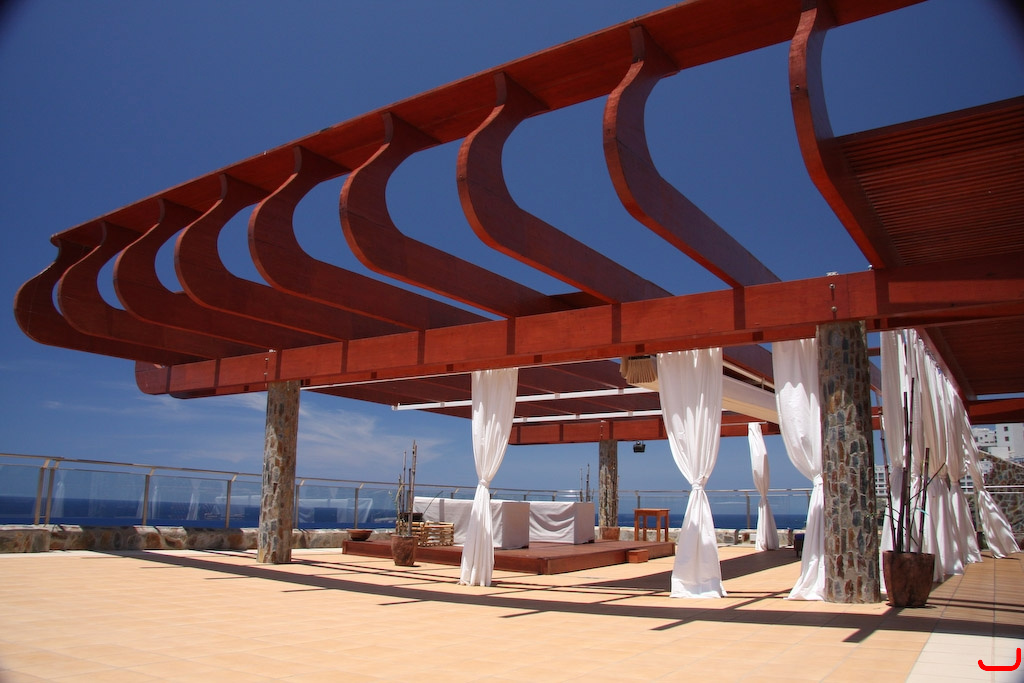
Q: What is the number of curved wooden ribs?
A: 9